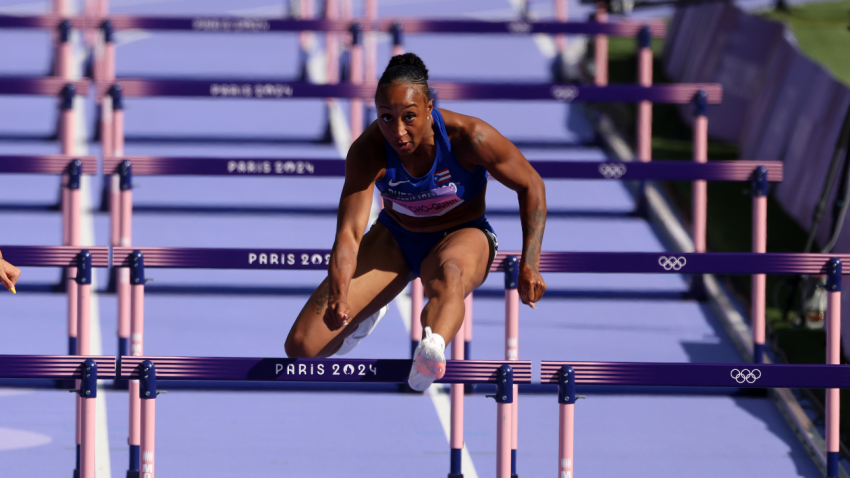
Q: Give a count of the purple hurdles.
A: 15